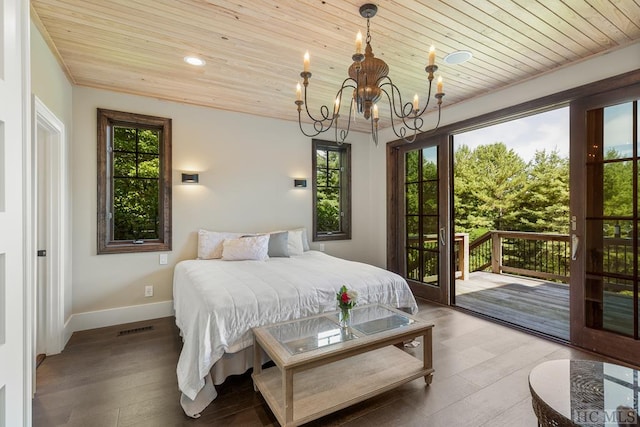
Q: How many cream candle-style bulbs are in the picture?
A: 8